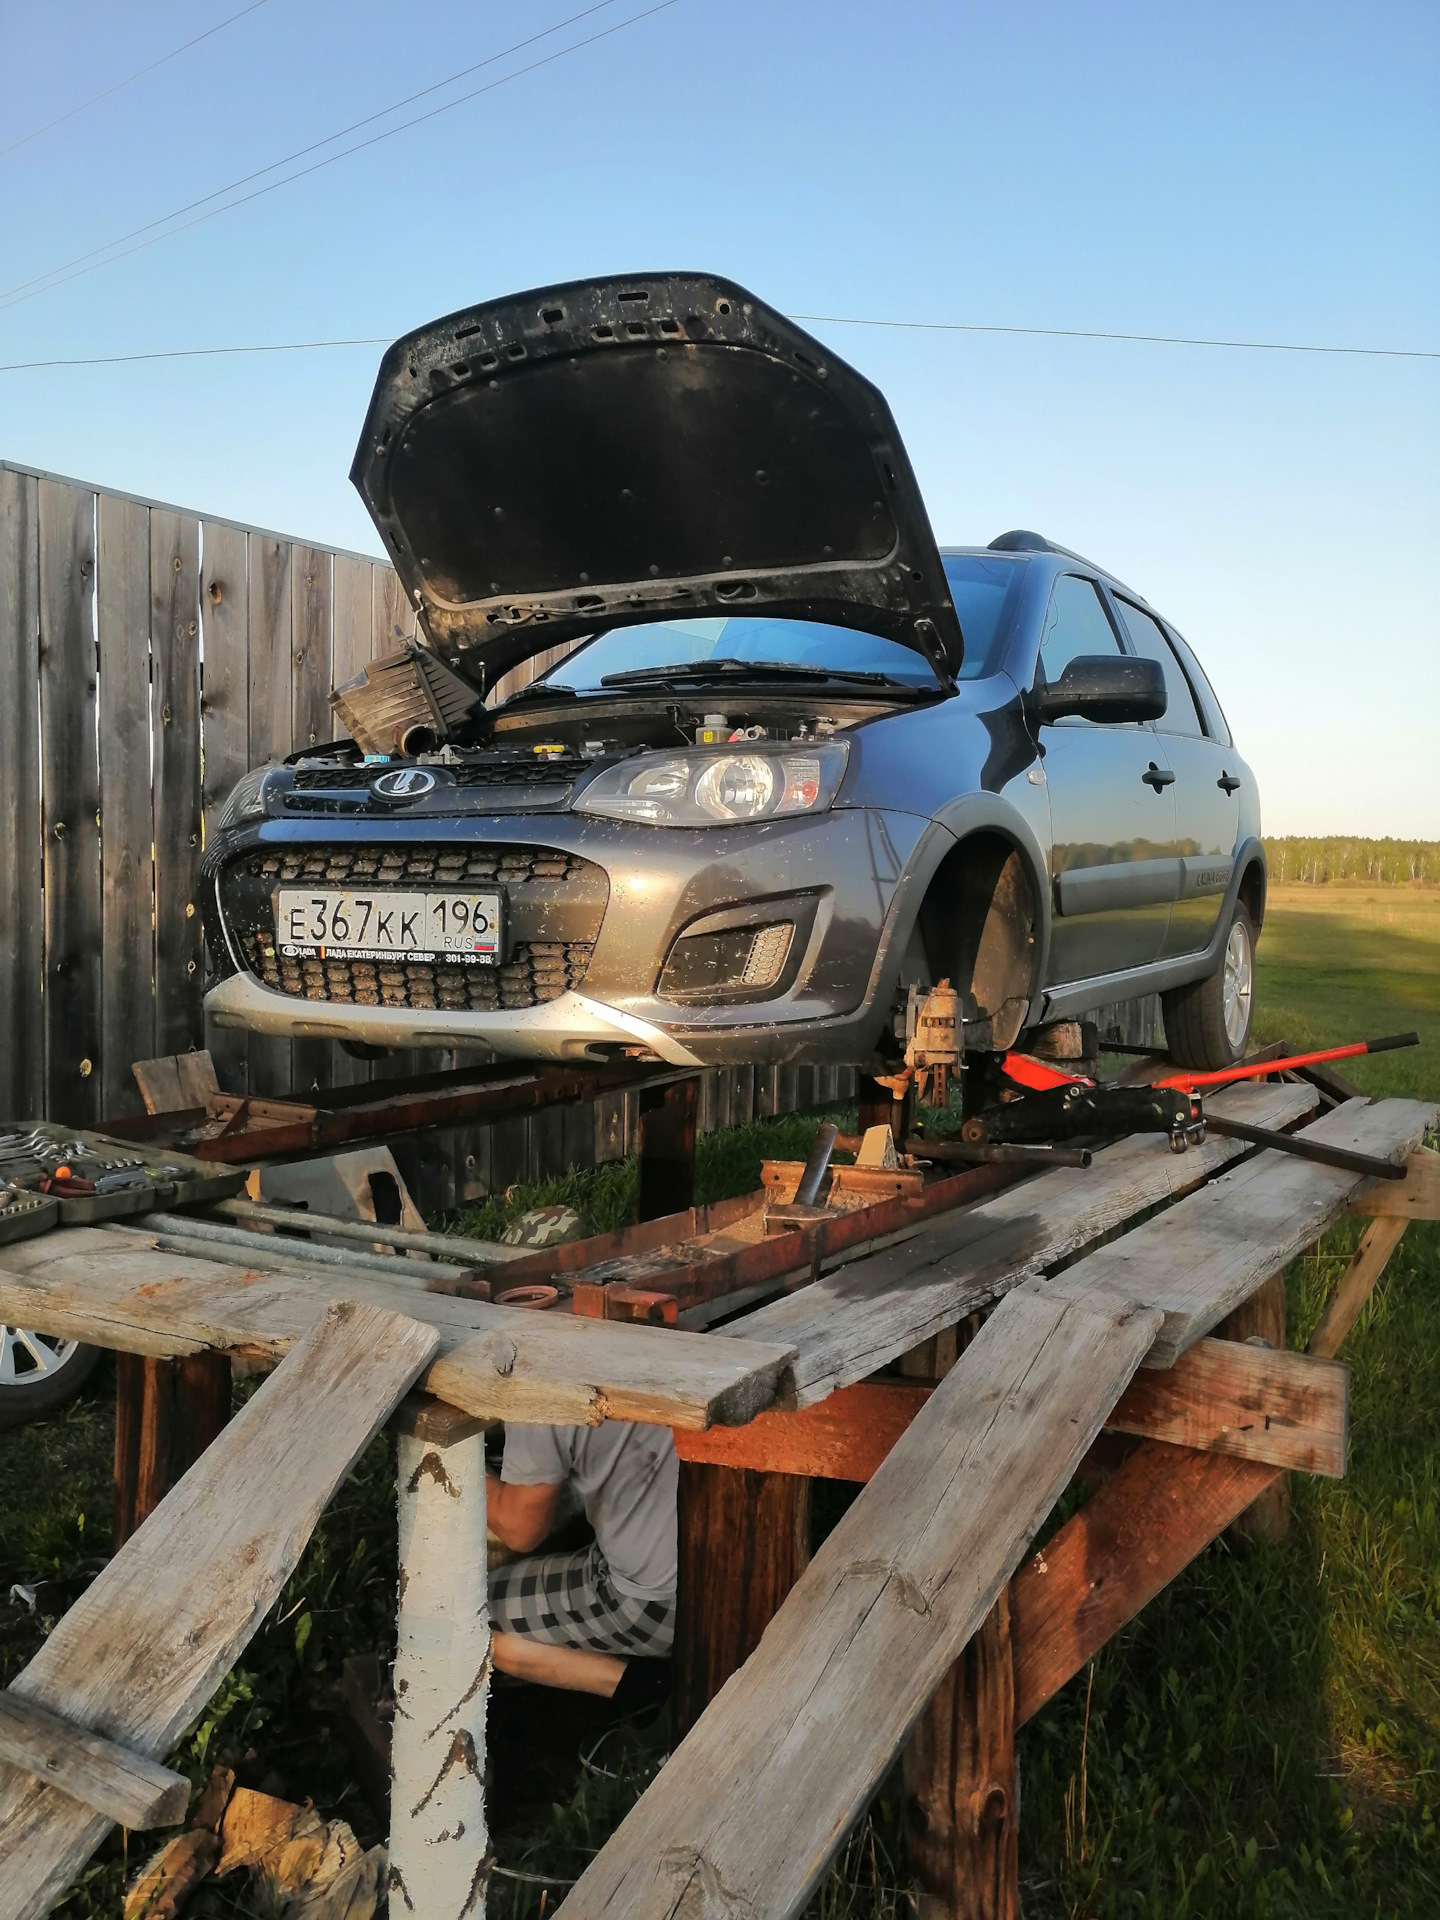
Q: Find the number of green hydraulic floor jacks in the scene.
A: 0